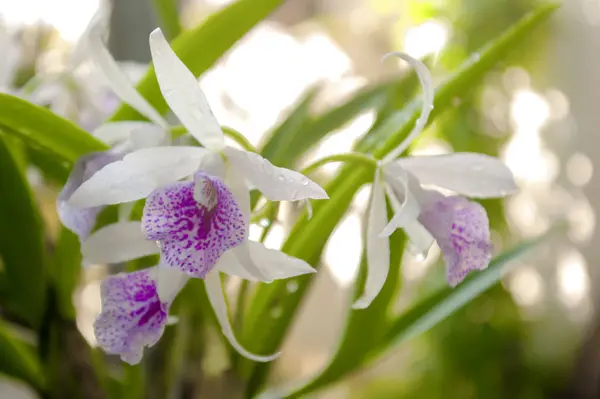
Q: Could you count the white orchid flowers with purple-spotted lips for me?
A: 3